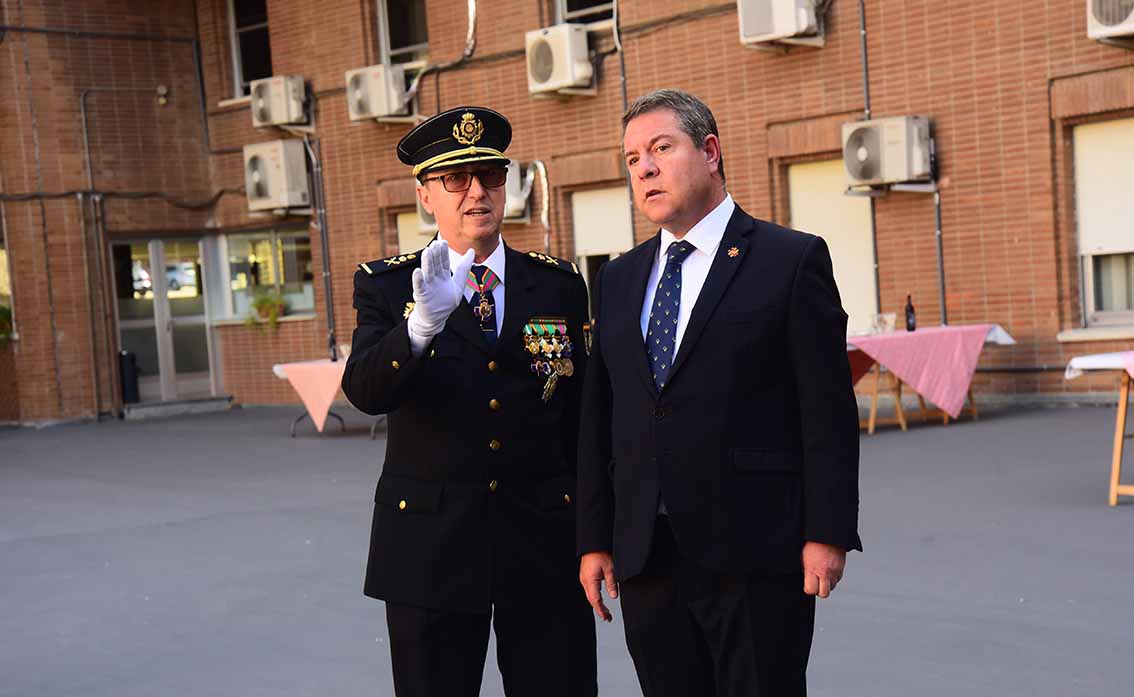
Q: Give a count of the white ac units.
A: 8